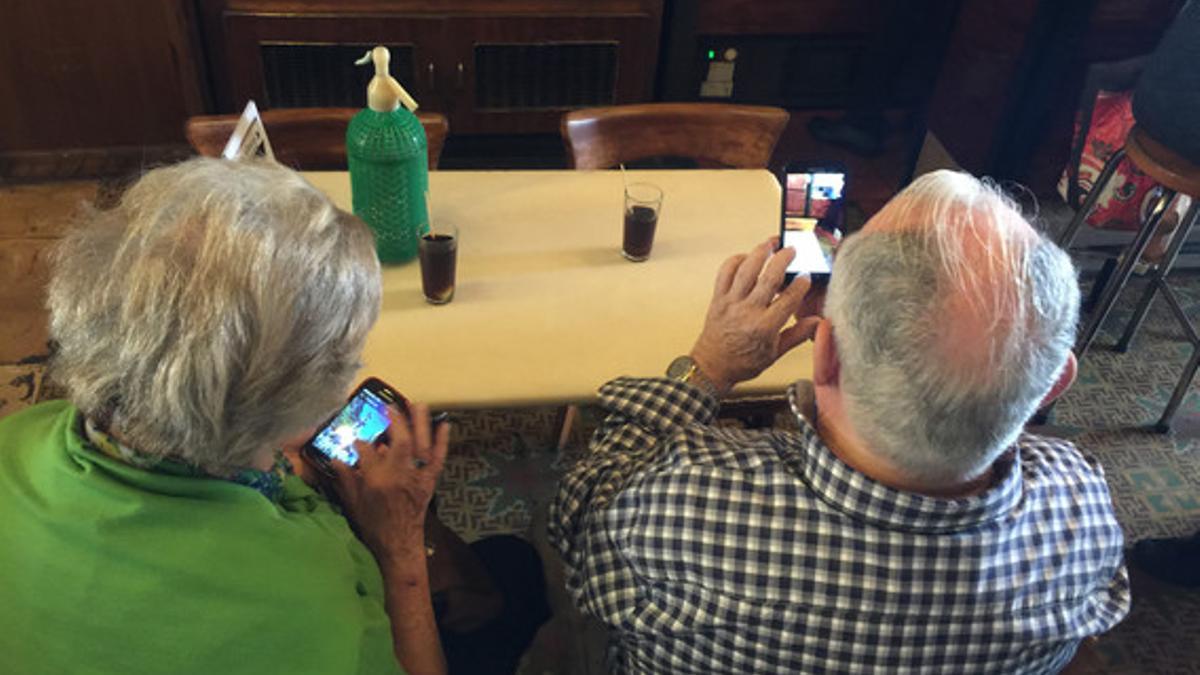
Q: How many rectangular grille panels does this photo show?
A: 2